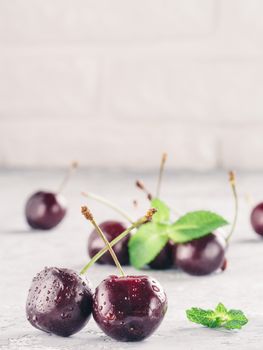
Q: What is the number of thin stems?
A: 7